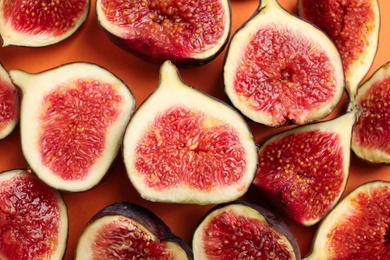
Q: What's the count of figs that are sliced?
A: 13